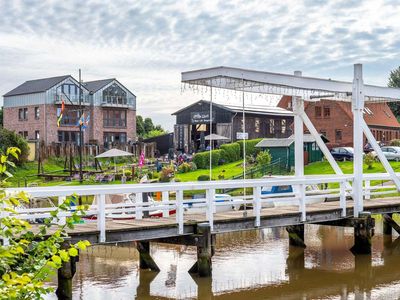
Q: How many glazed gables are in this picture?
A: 2